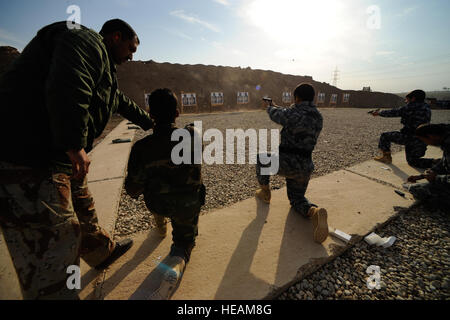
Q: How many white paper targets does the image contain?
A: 8